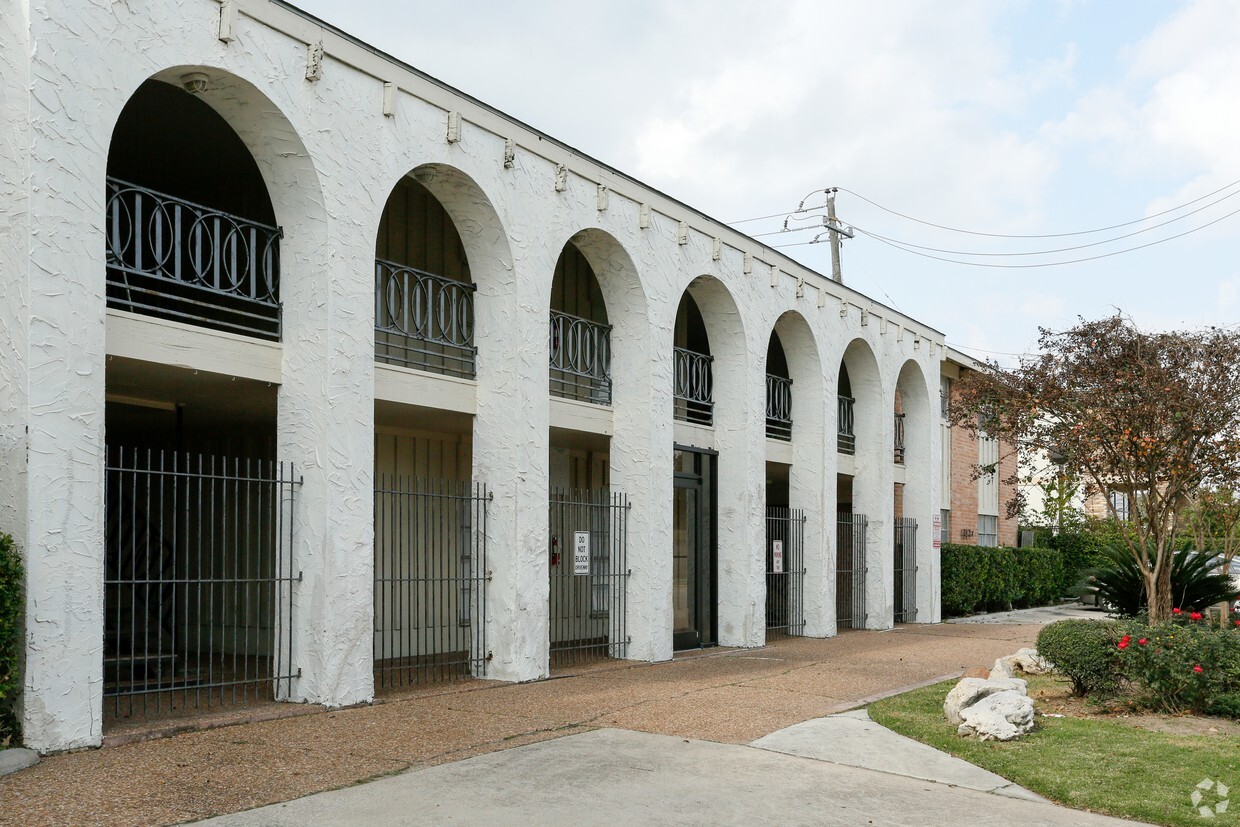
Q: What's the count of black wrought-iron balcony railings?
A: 7